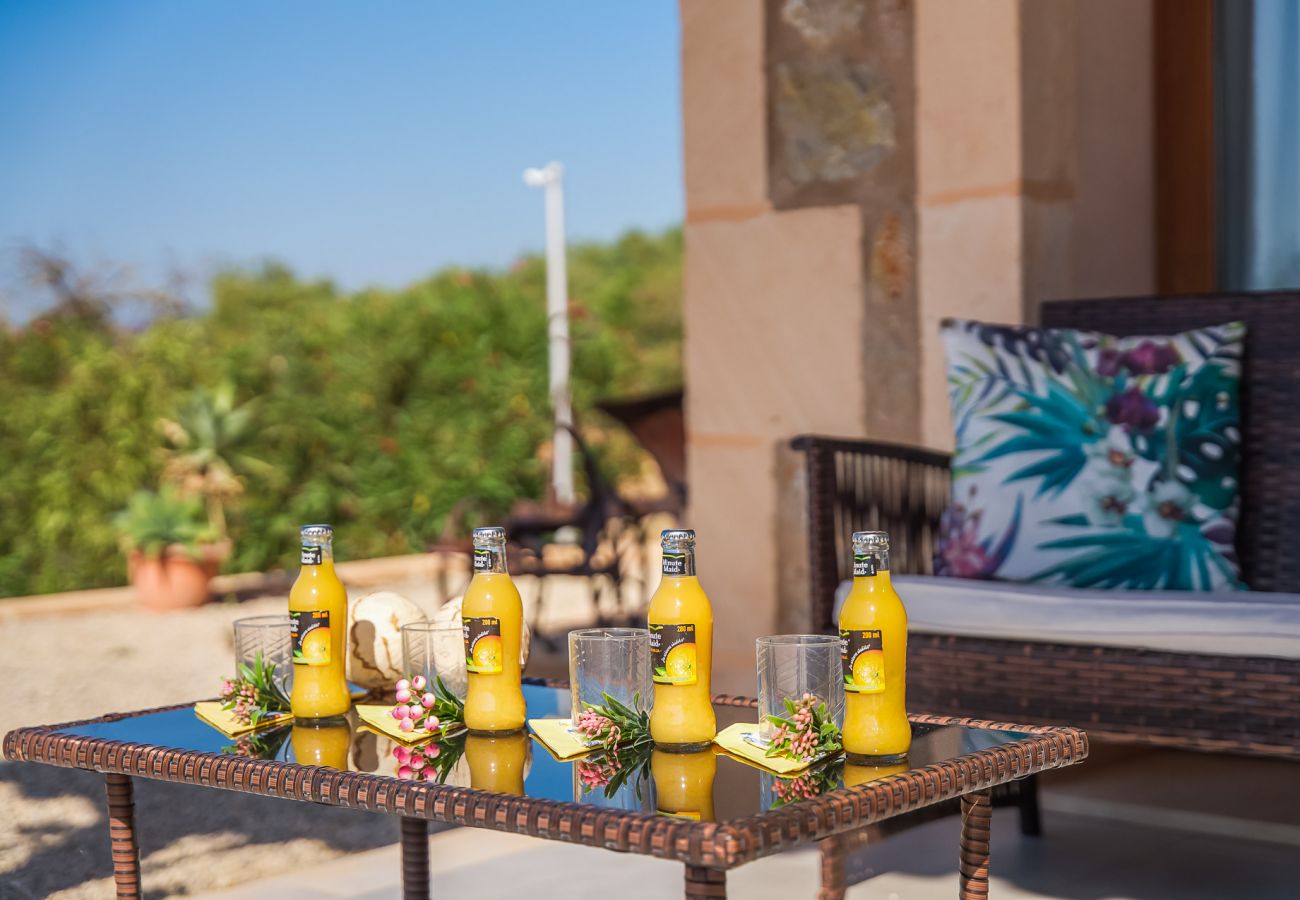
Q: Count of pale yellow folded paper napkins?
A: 4